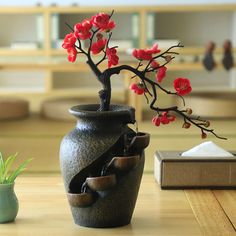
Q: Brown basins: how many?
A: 4